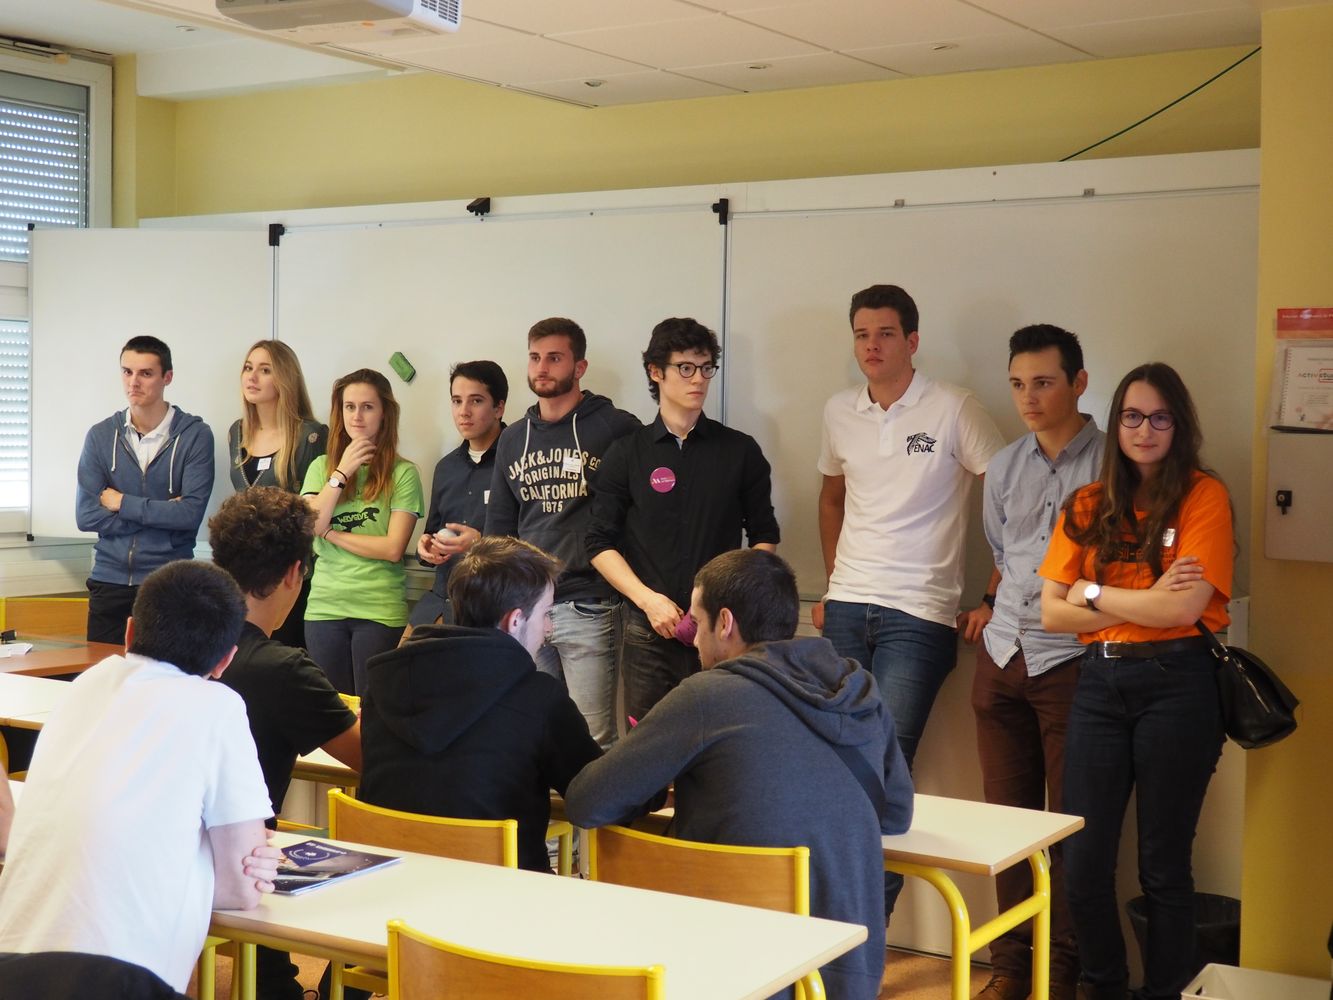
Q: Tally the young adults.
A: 13